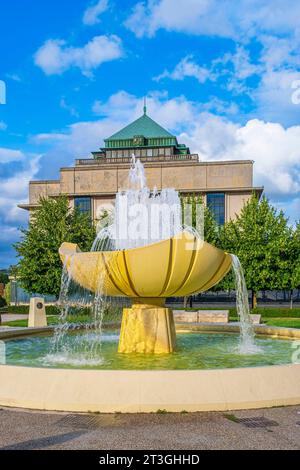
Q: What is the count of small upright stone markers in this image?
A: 1